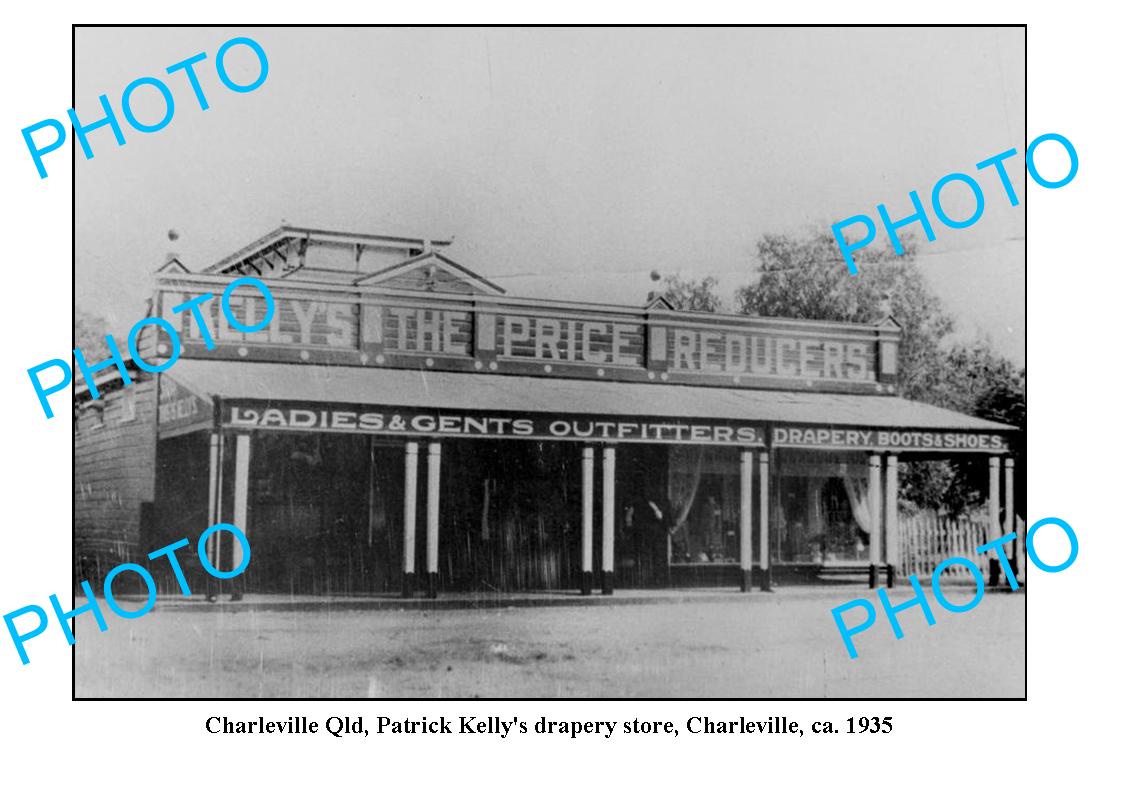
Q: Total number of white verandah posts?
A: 12